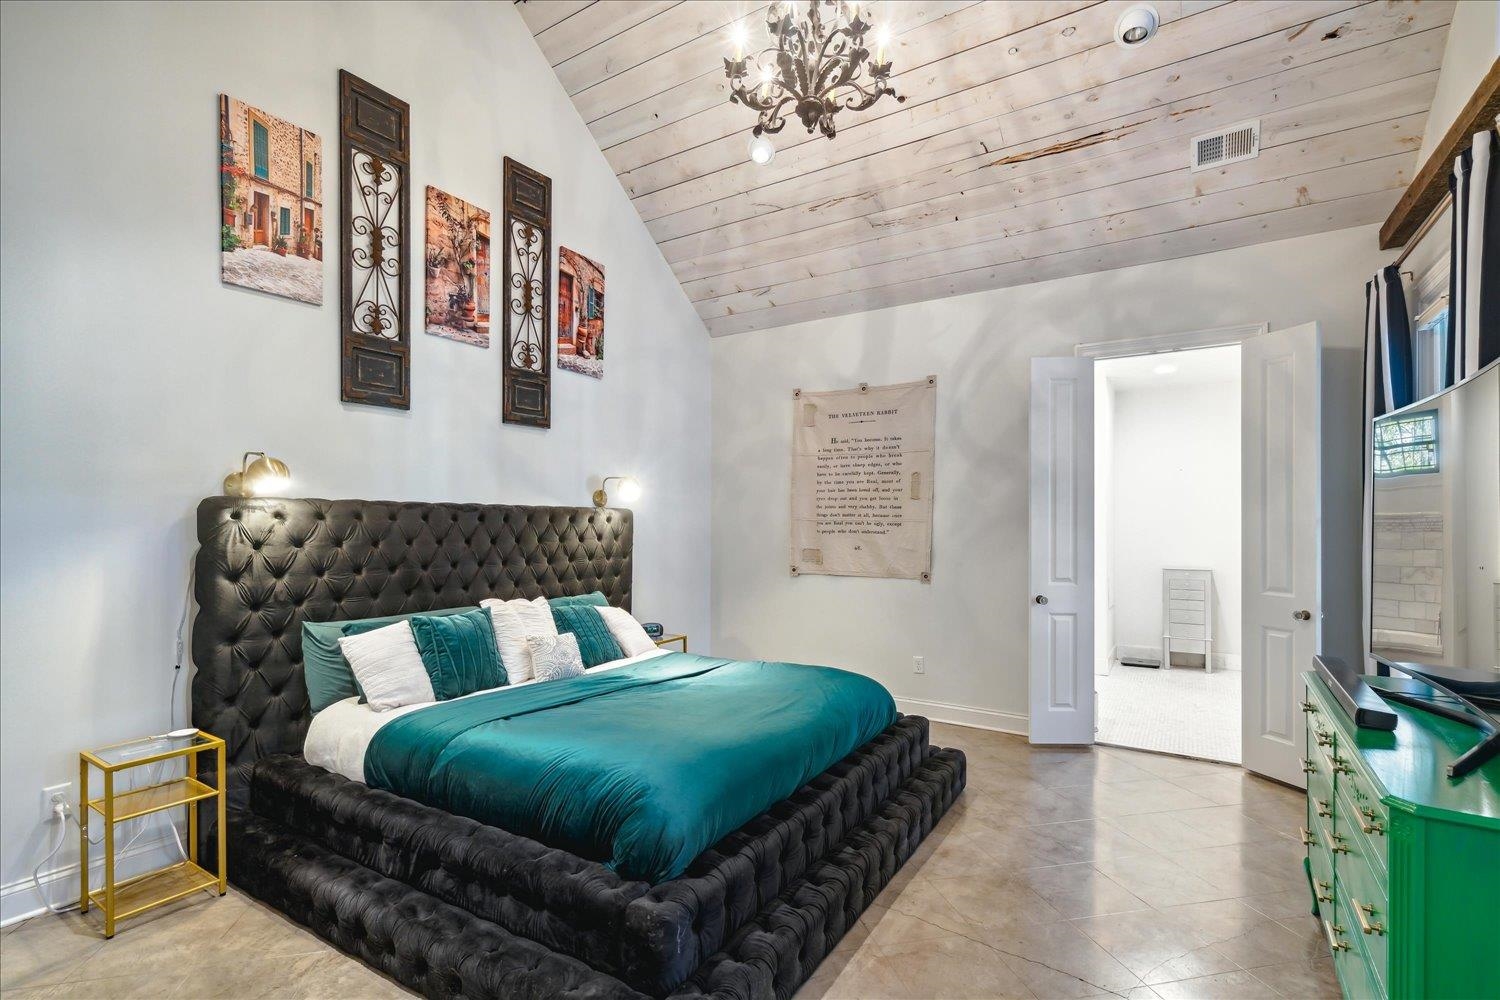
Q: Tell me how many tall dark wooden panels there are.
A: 2